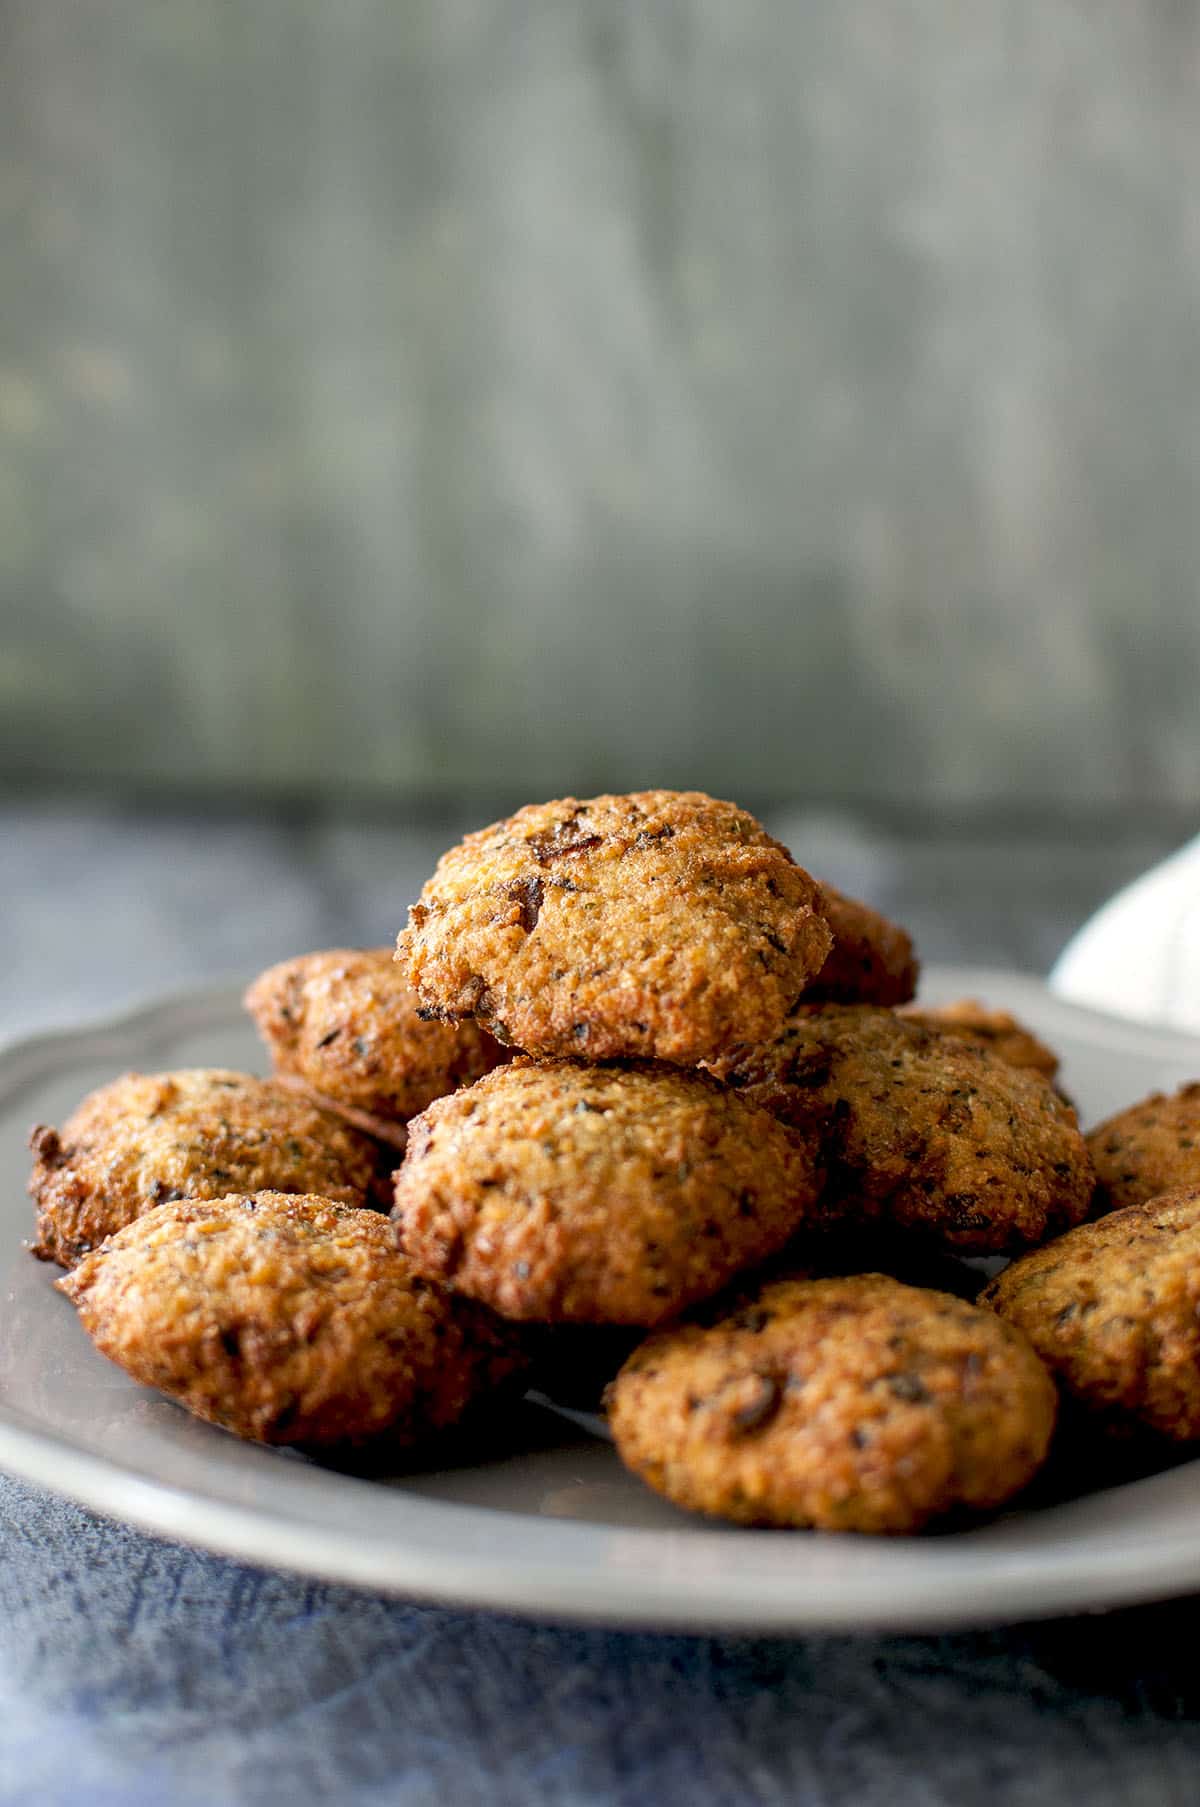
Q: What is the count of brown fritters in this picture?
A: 11